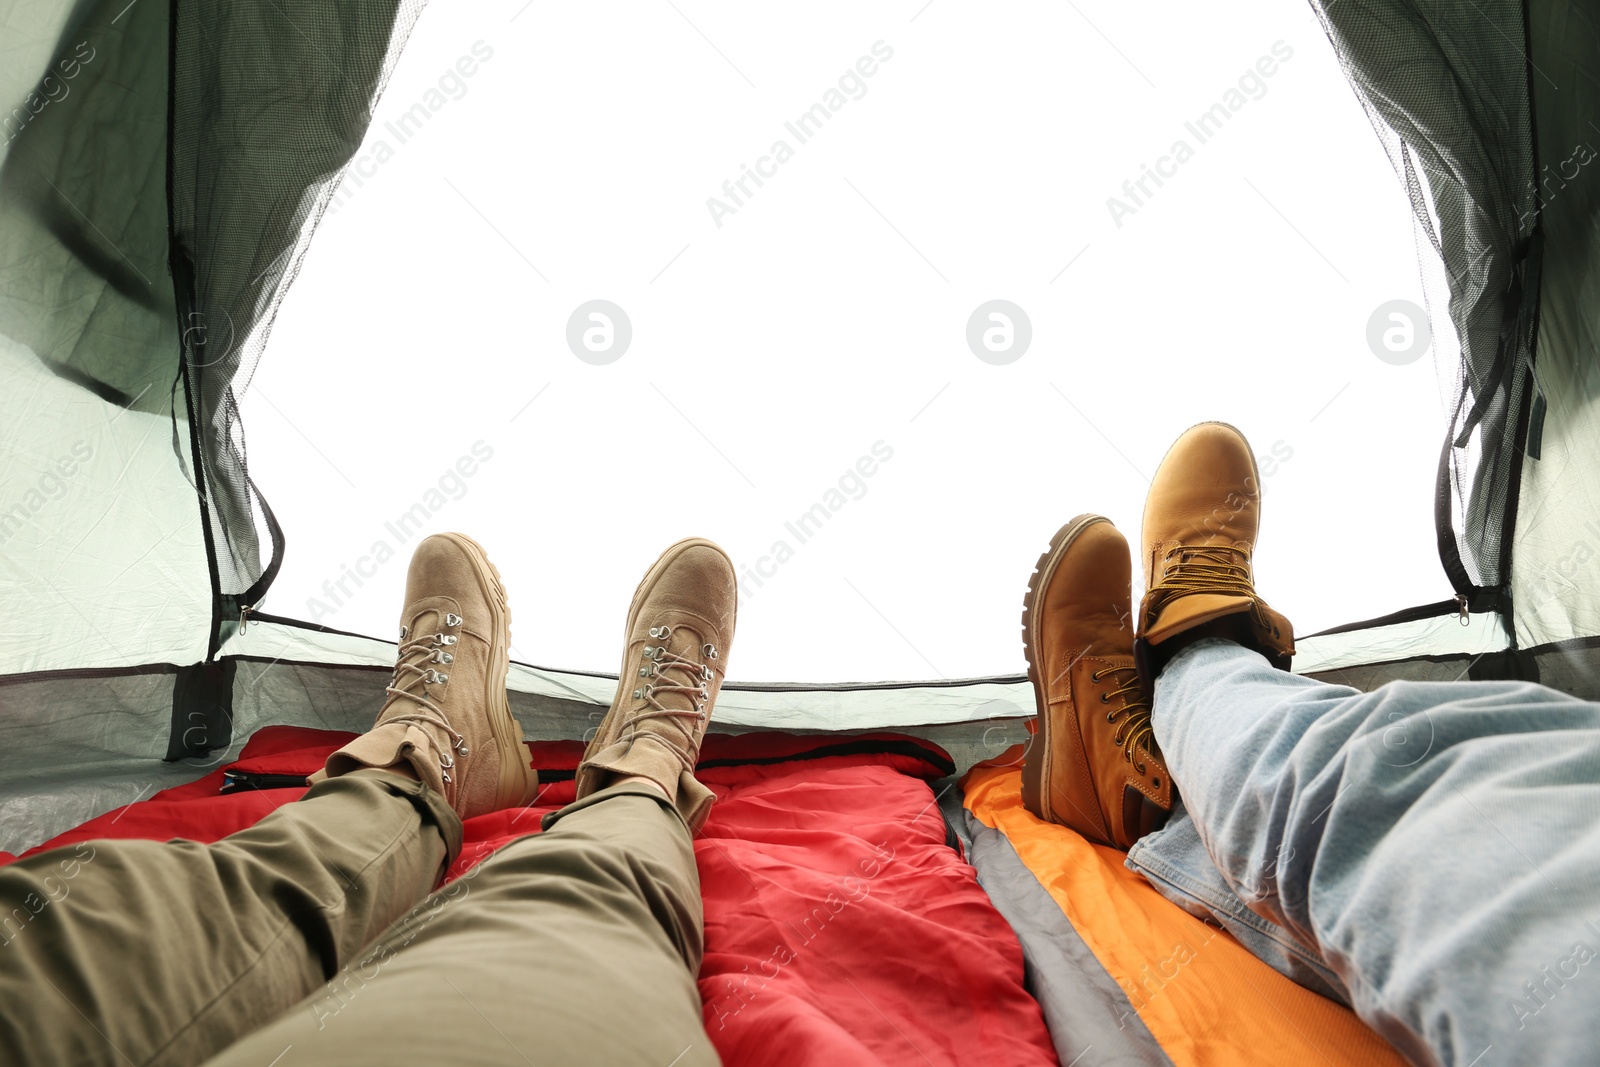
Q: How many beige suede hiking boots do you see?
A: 2